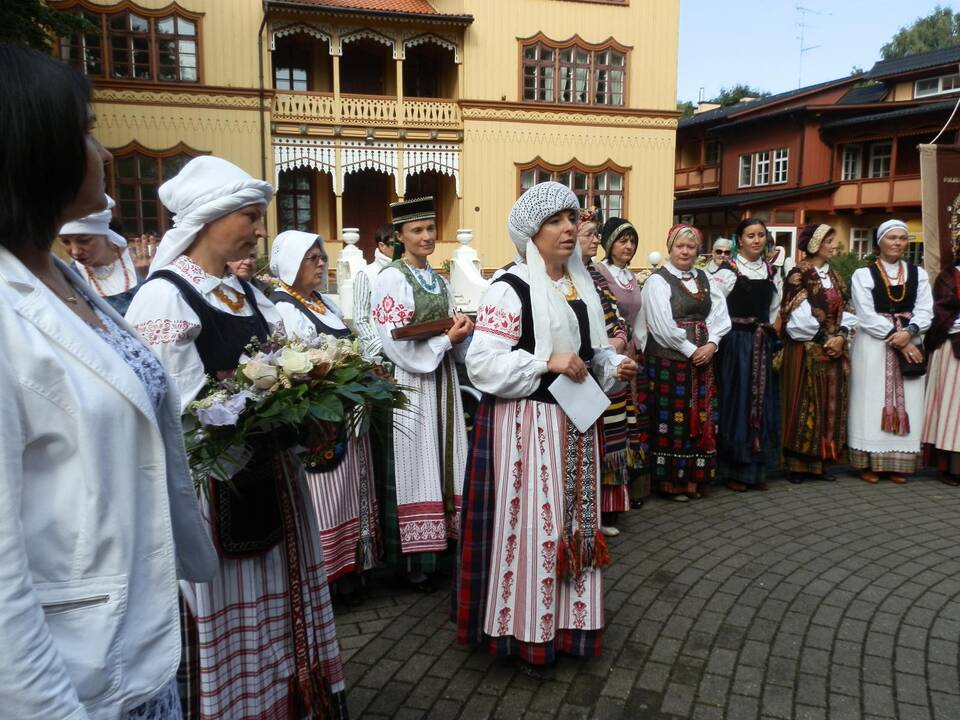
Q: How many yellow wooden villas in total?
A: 1